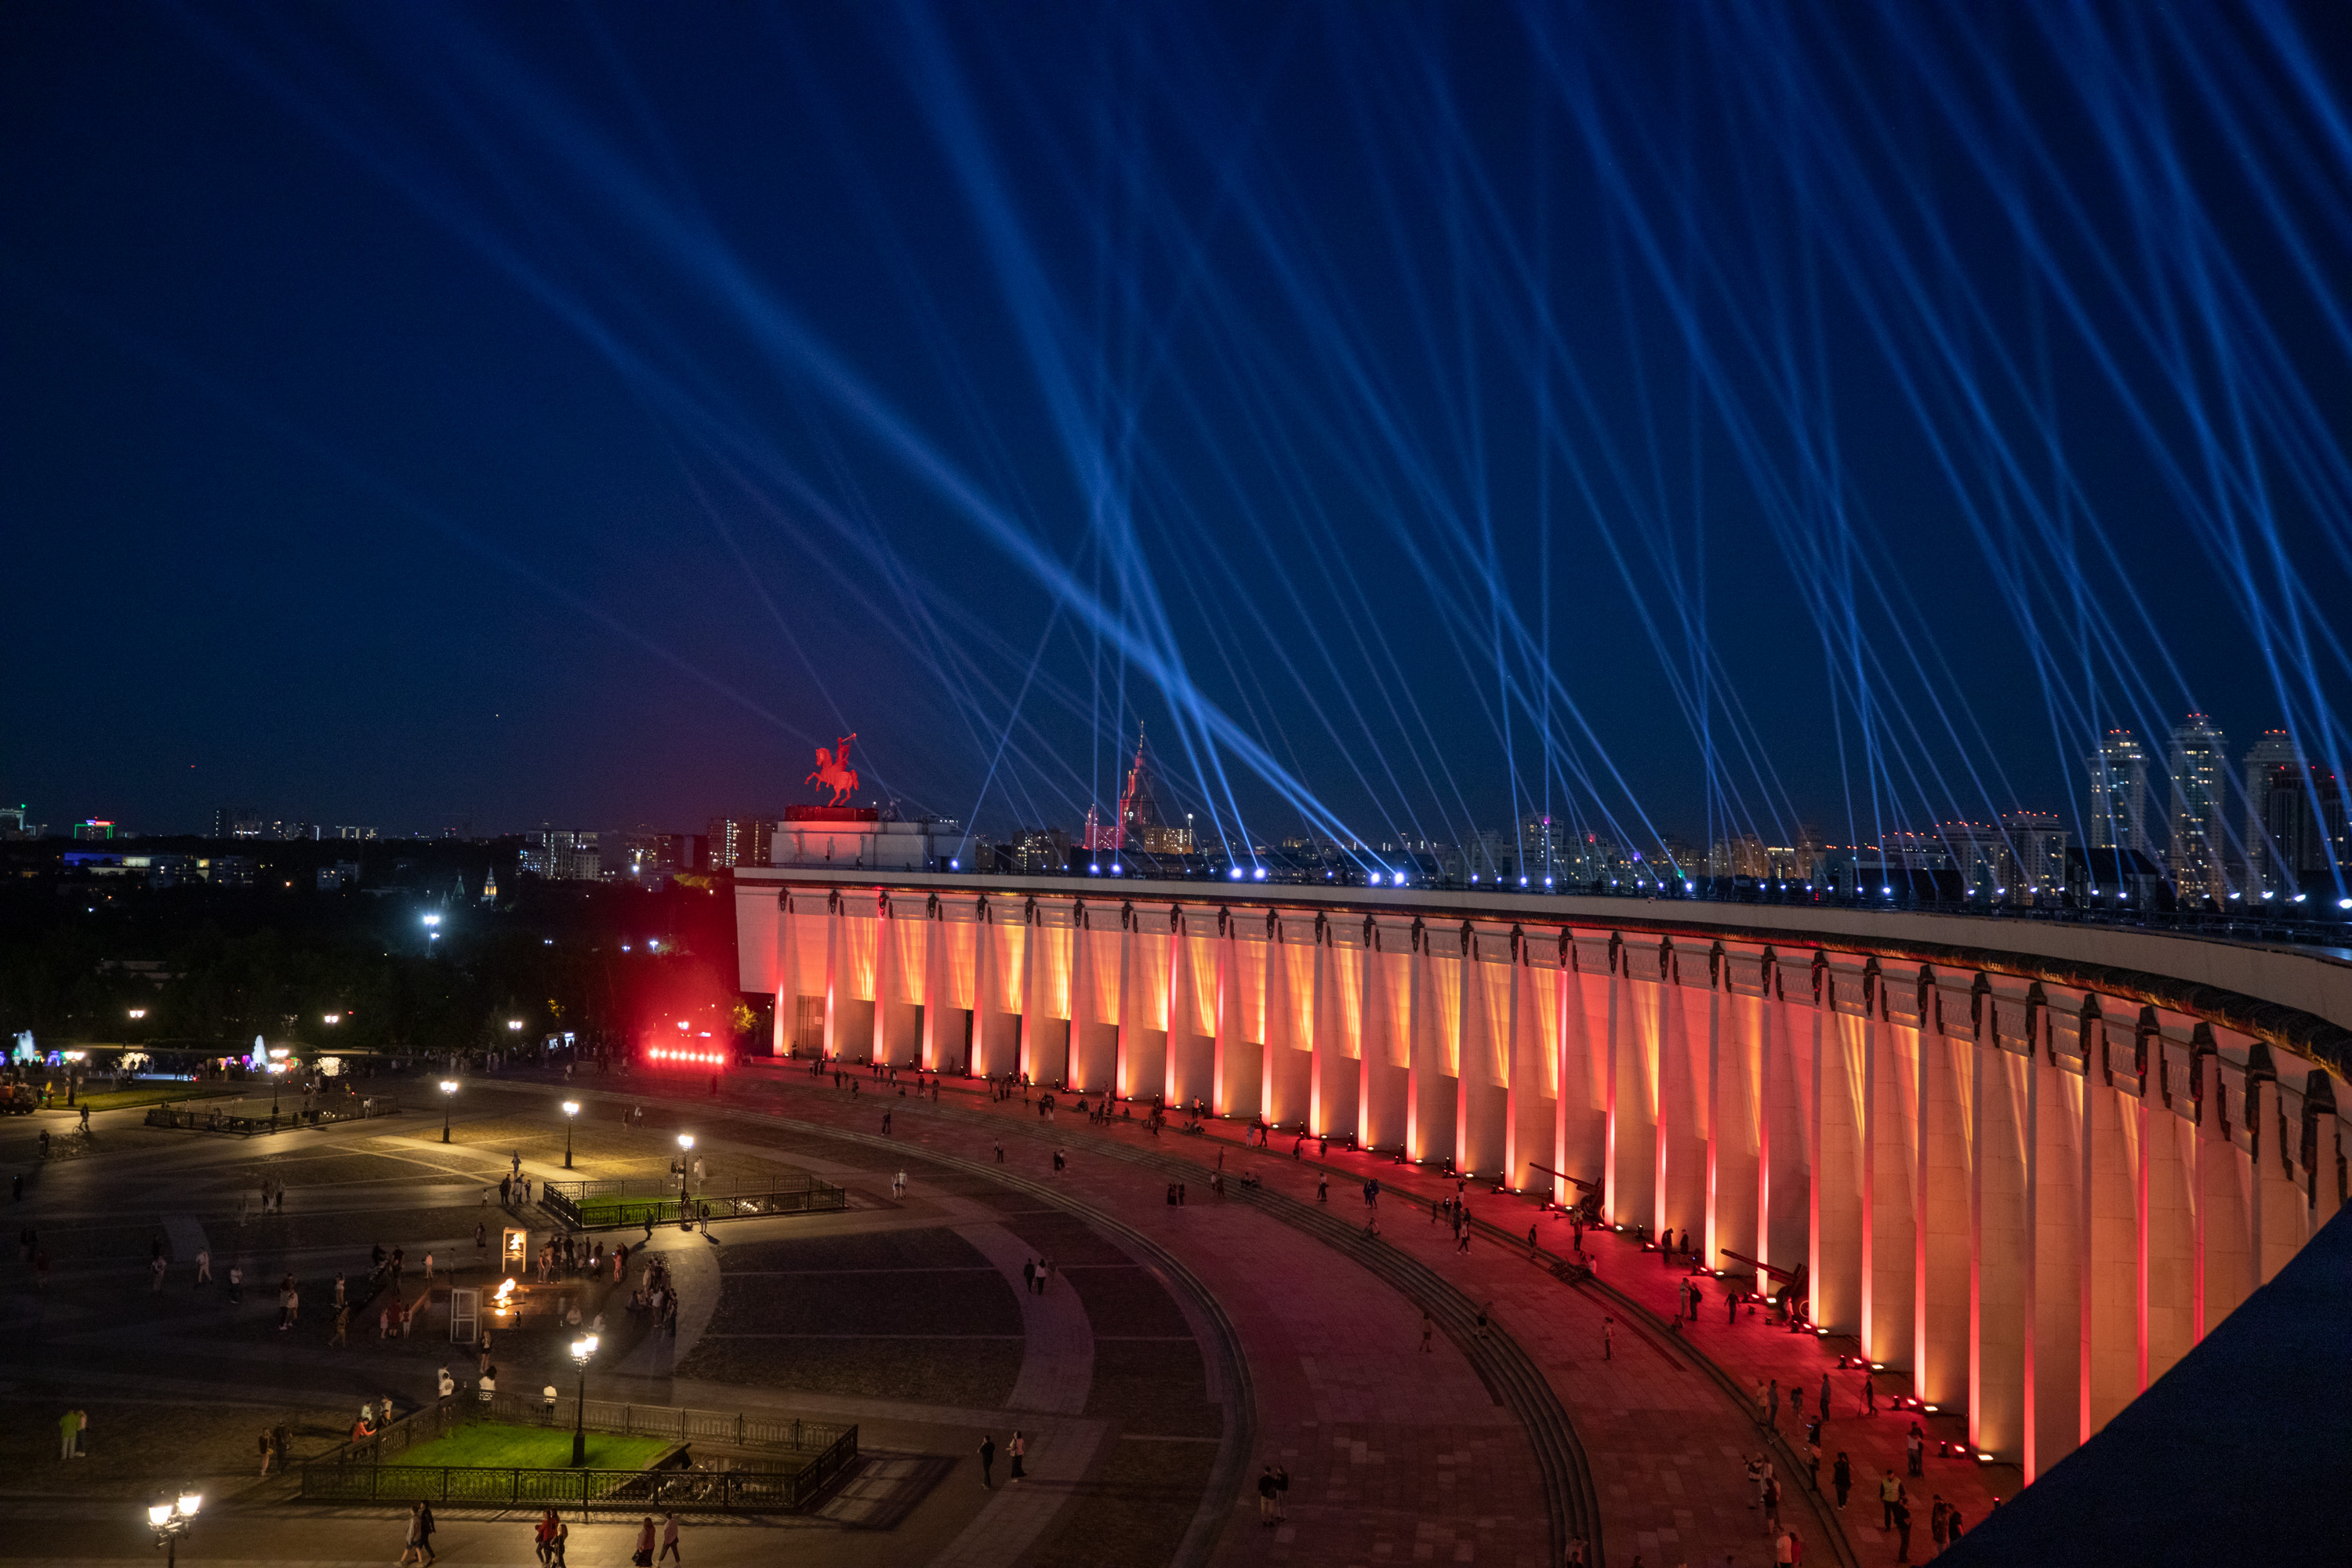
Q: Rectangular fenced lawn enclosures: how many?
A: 3